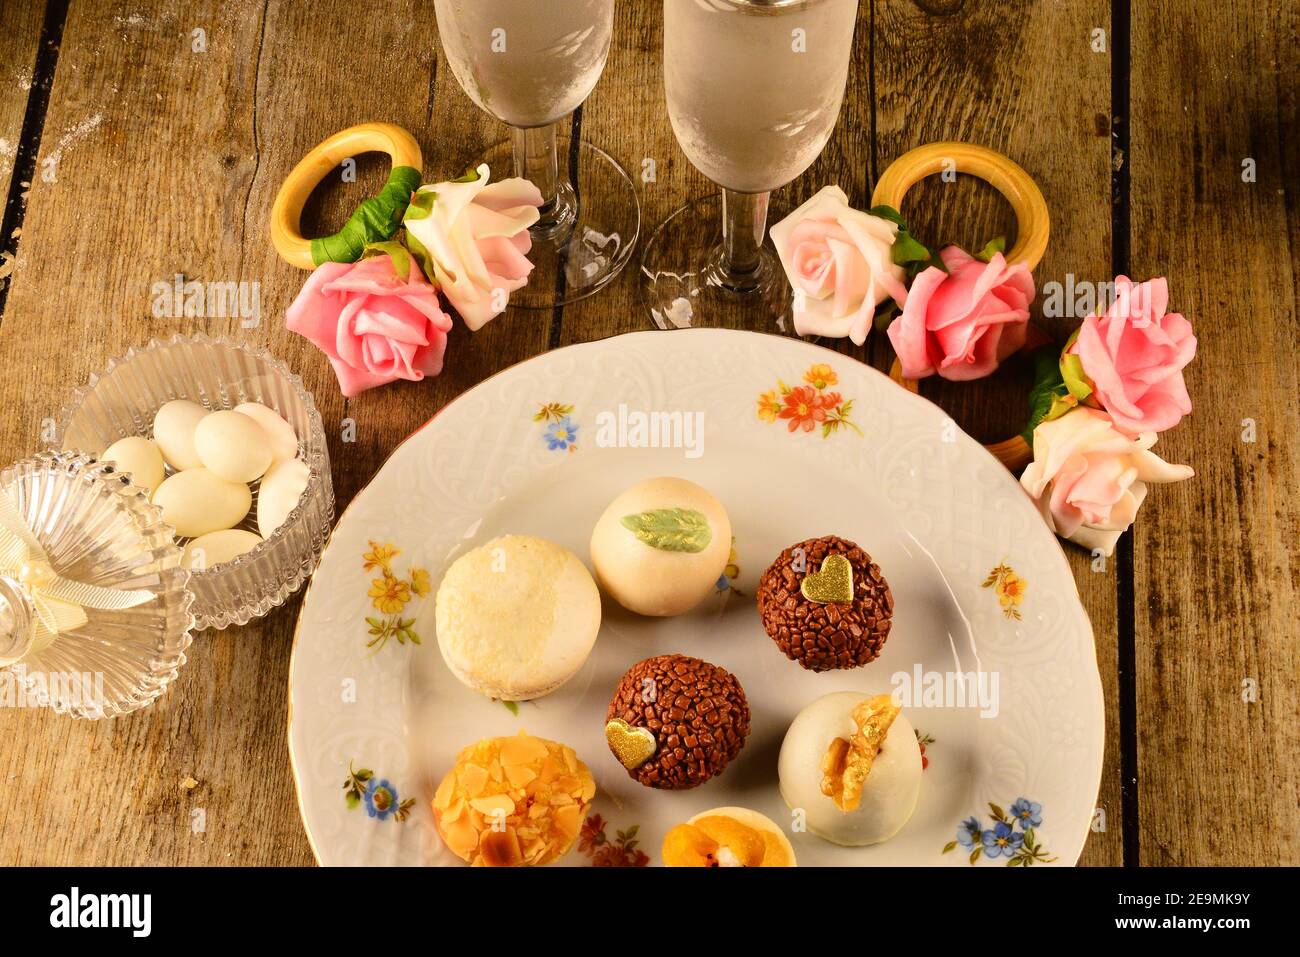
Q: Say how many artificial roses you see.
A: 6